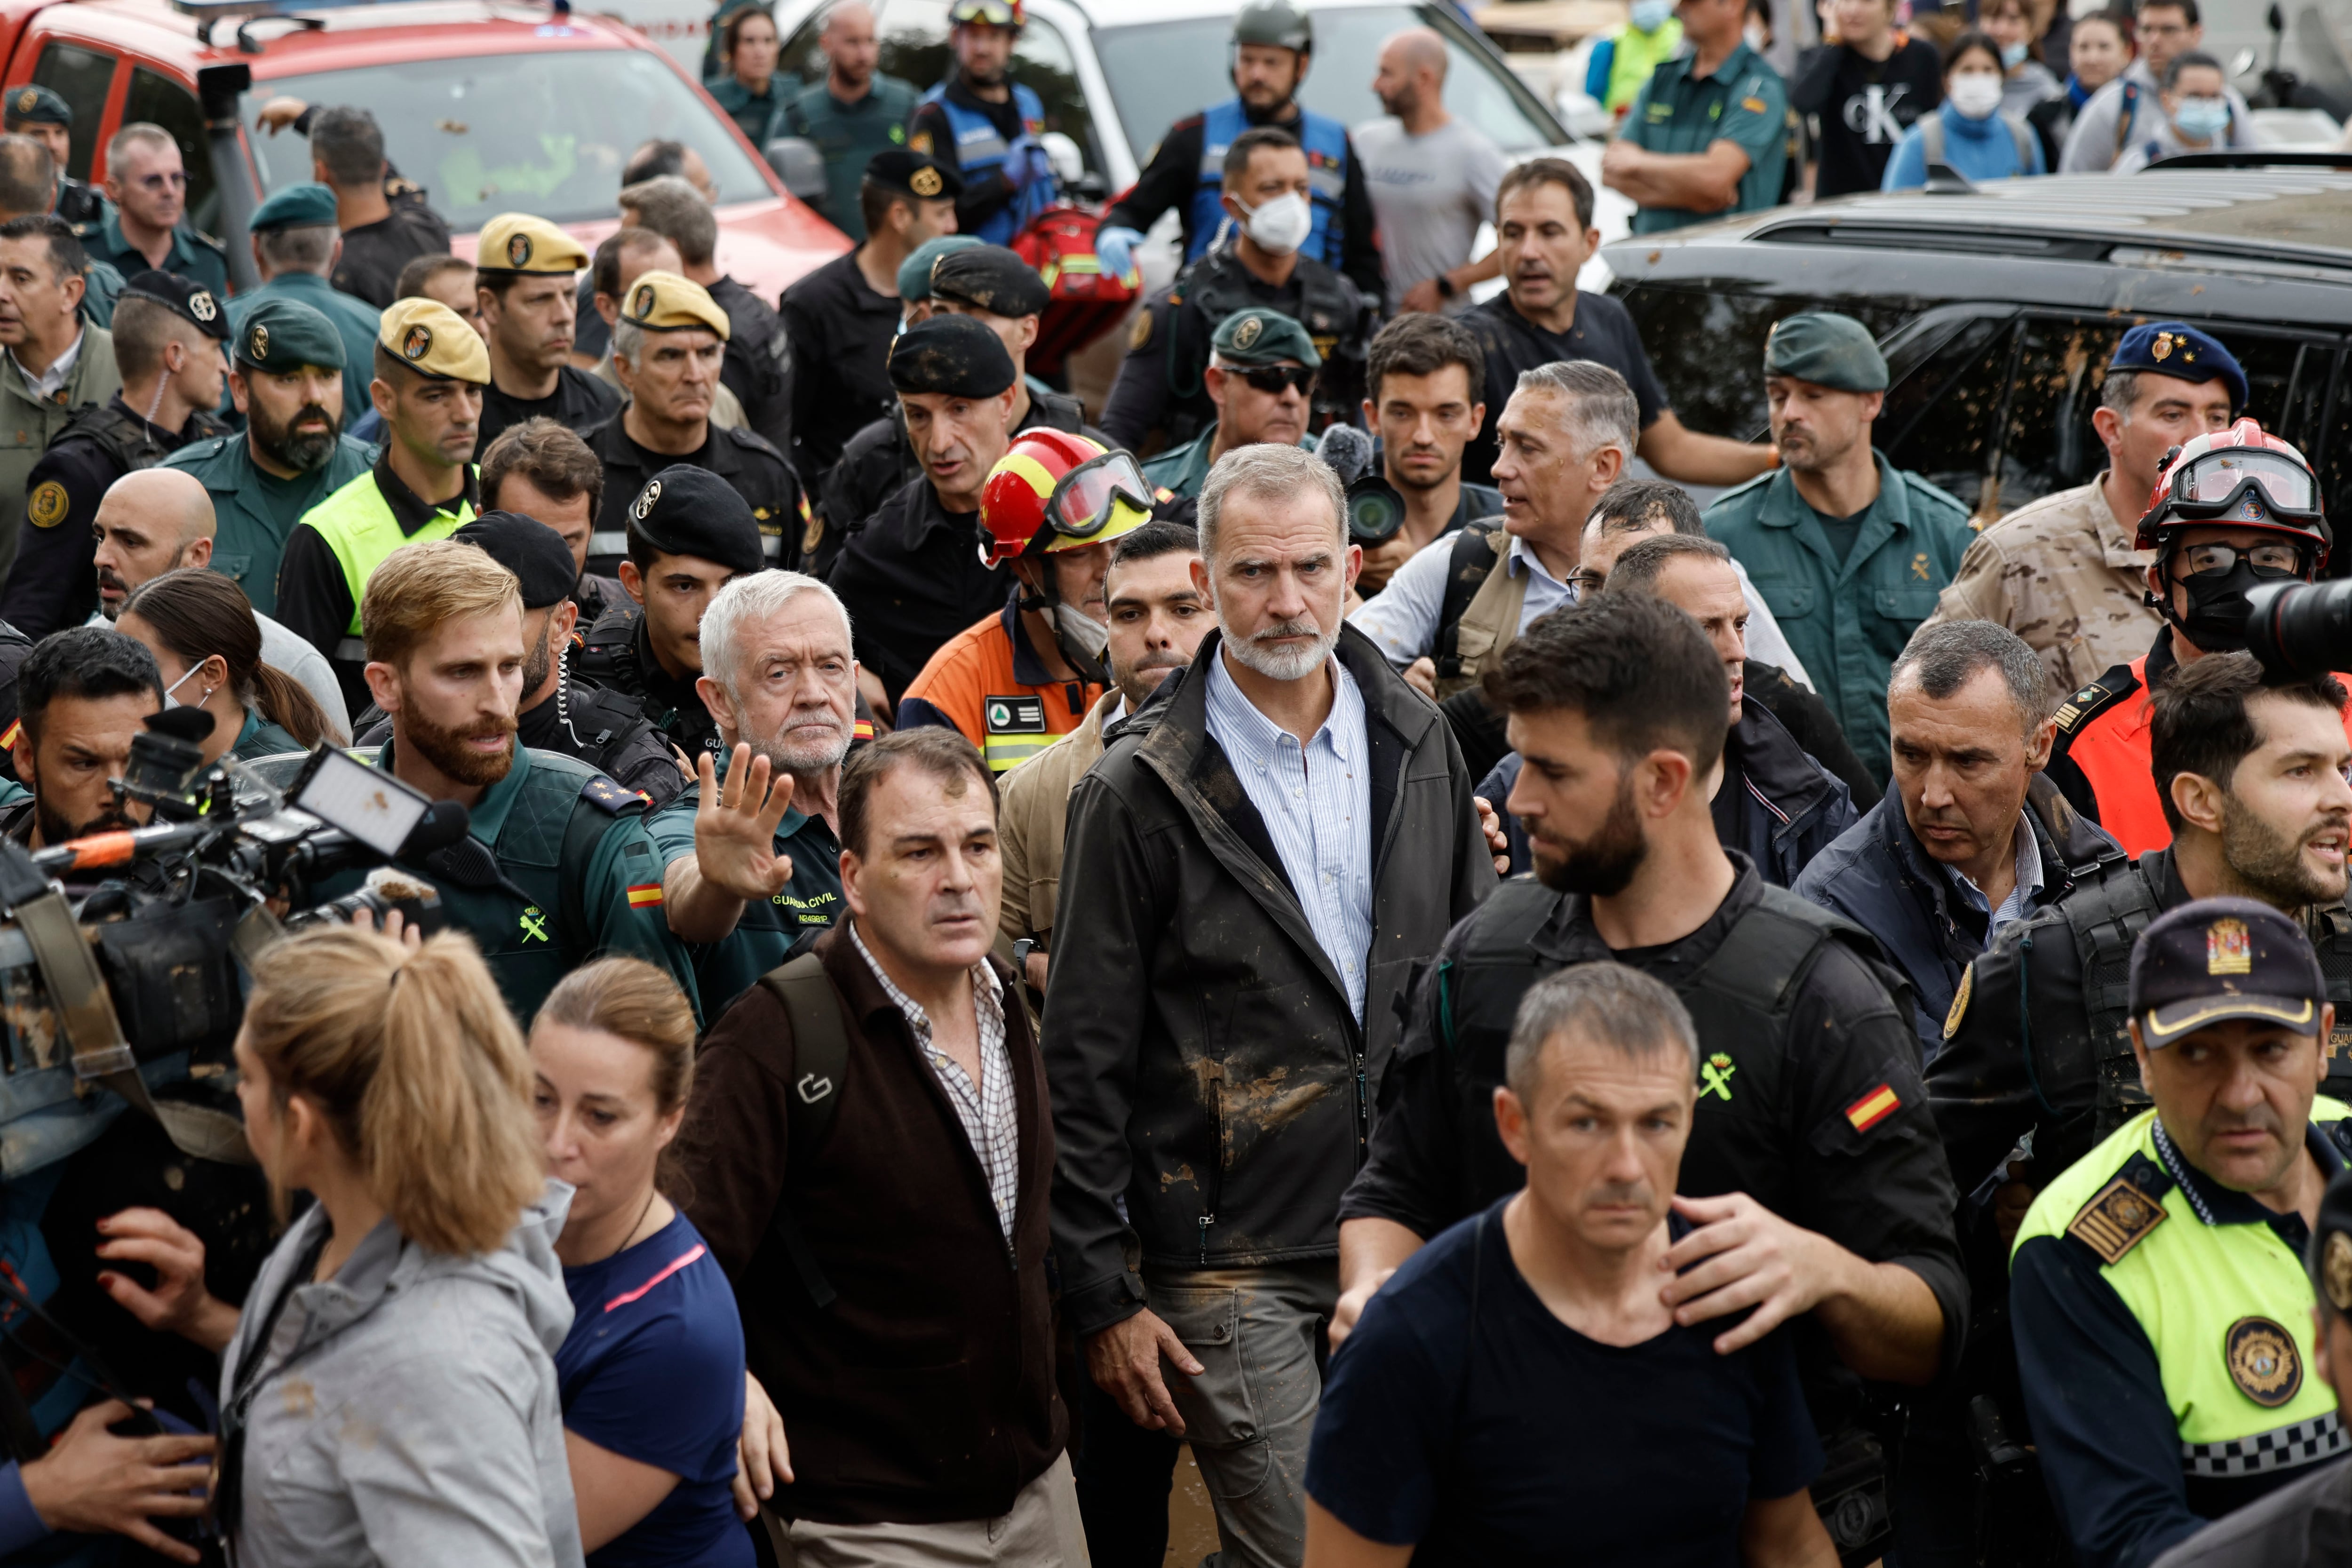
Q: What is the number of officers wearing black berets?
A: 6